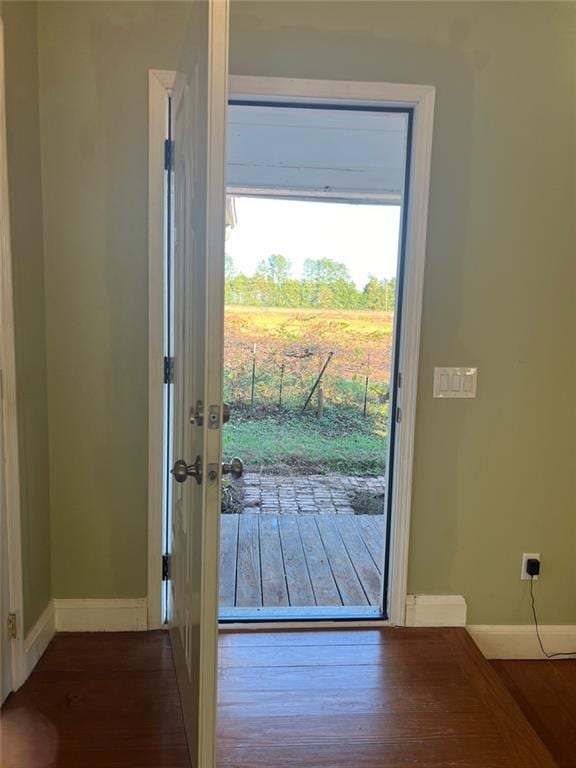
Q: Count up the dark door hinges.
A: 3